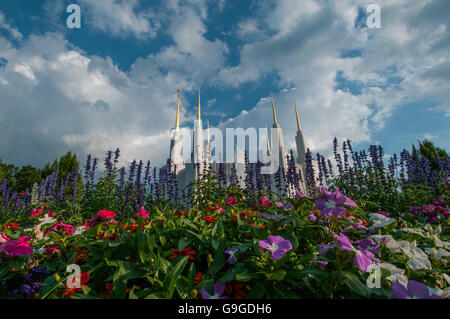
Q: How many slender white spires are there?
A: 6